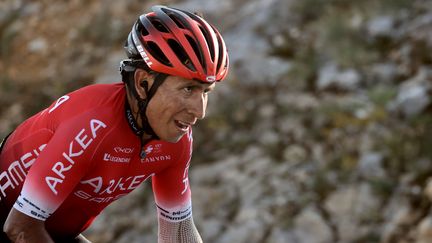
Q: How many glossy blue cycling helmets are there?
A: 0